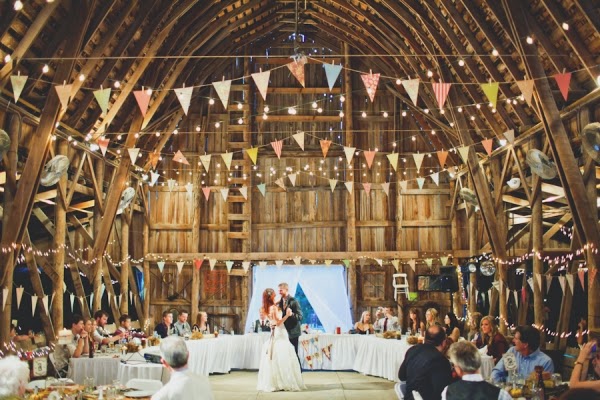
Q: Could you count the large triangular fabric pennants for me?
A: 15